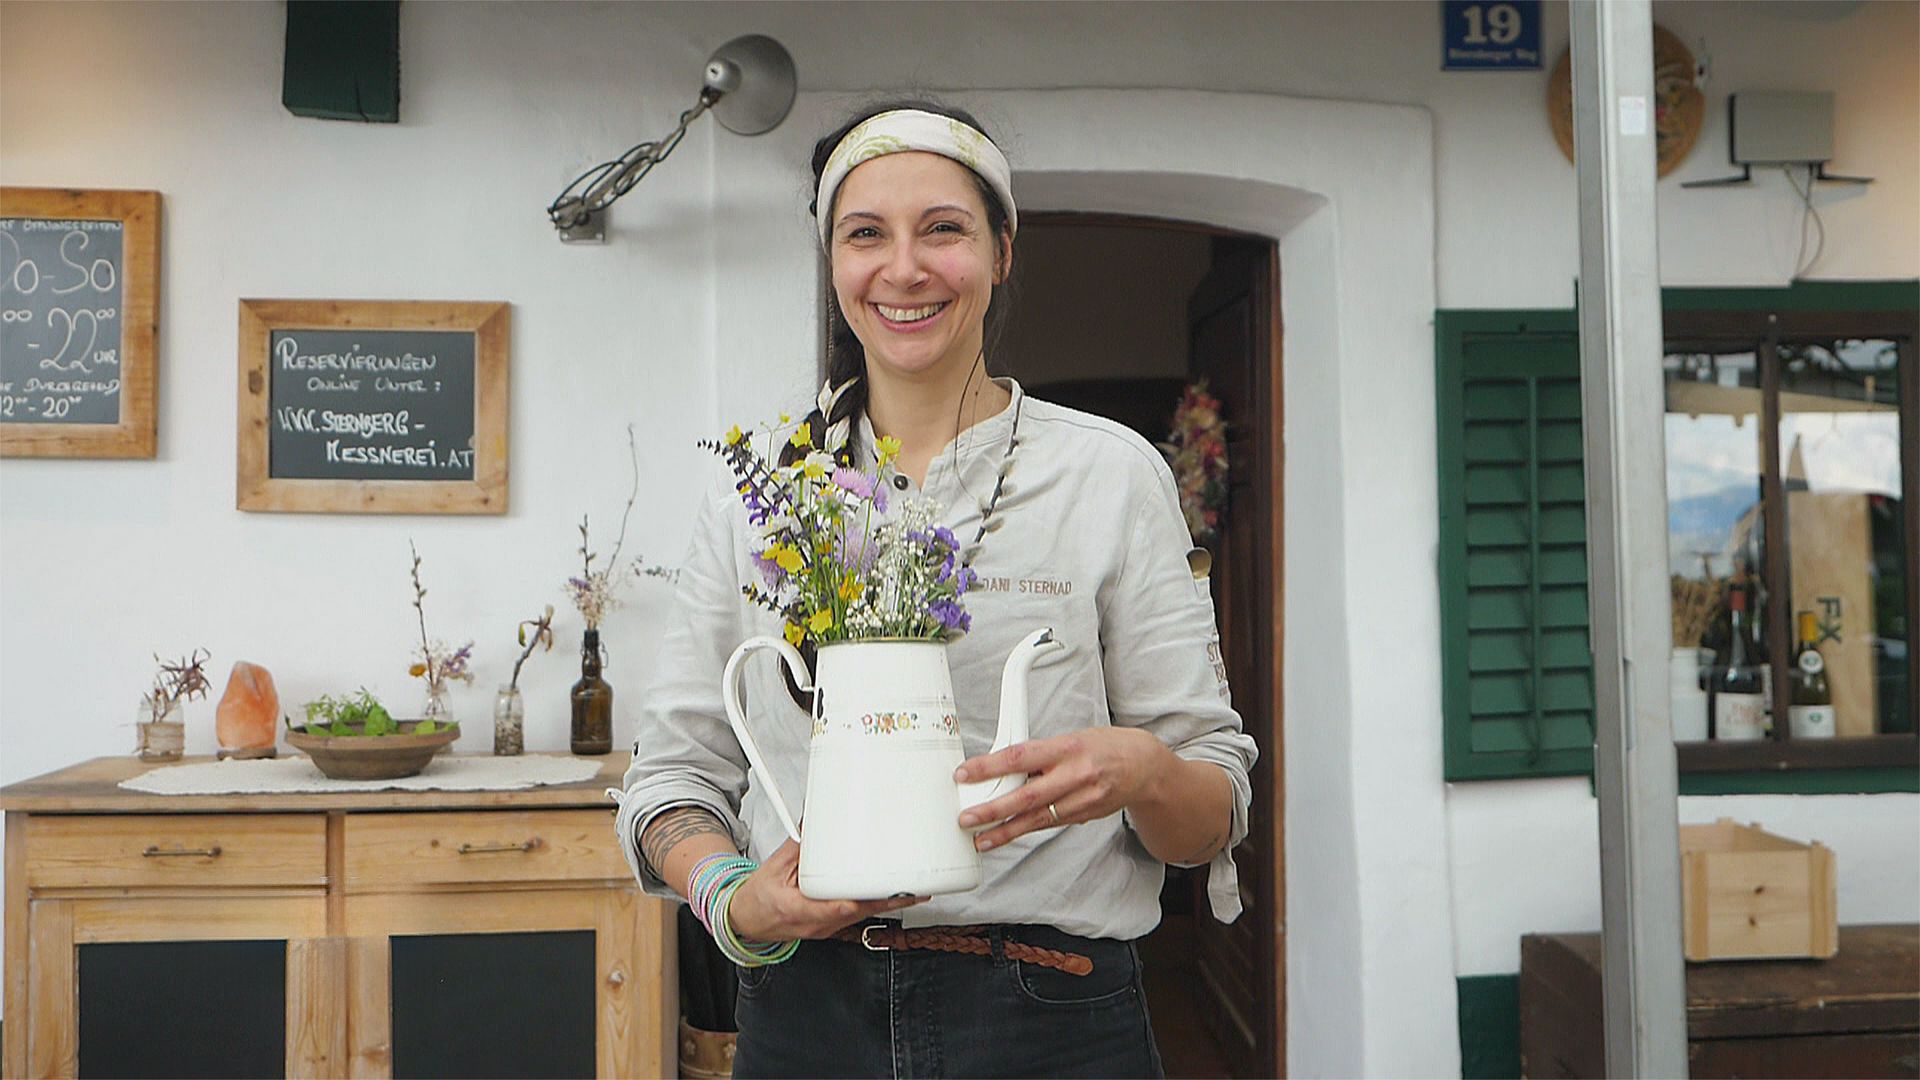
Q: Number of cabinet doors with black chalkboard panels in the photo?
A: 2